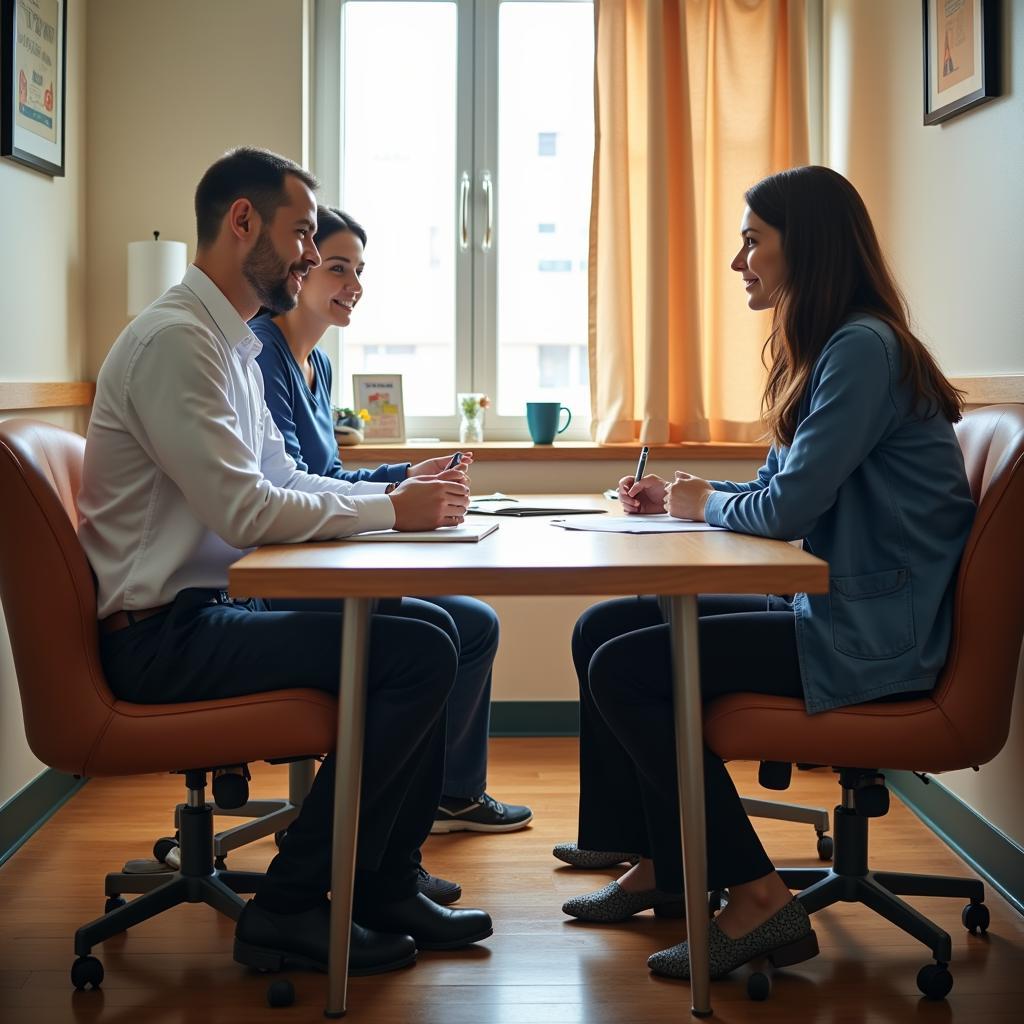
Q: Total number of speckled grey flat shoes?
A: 3